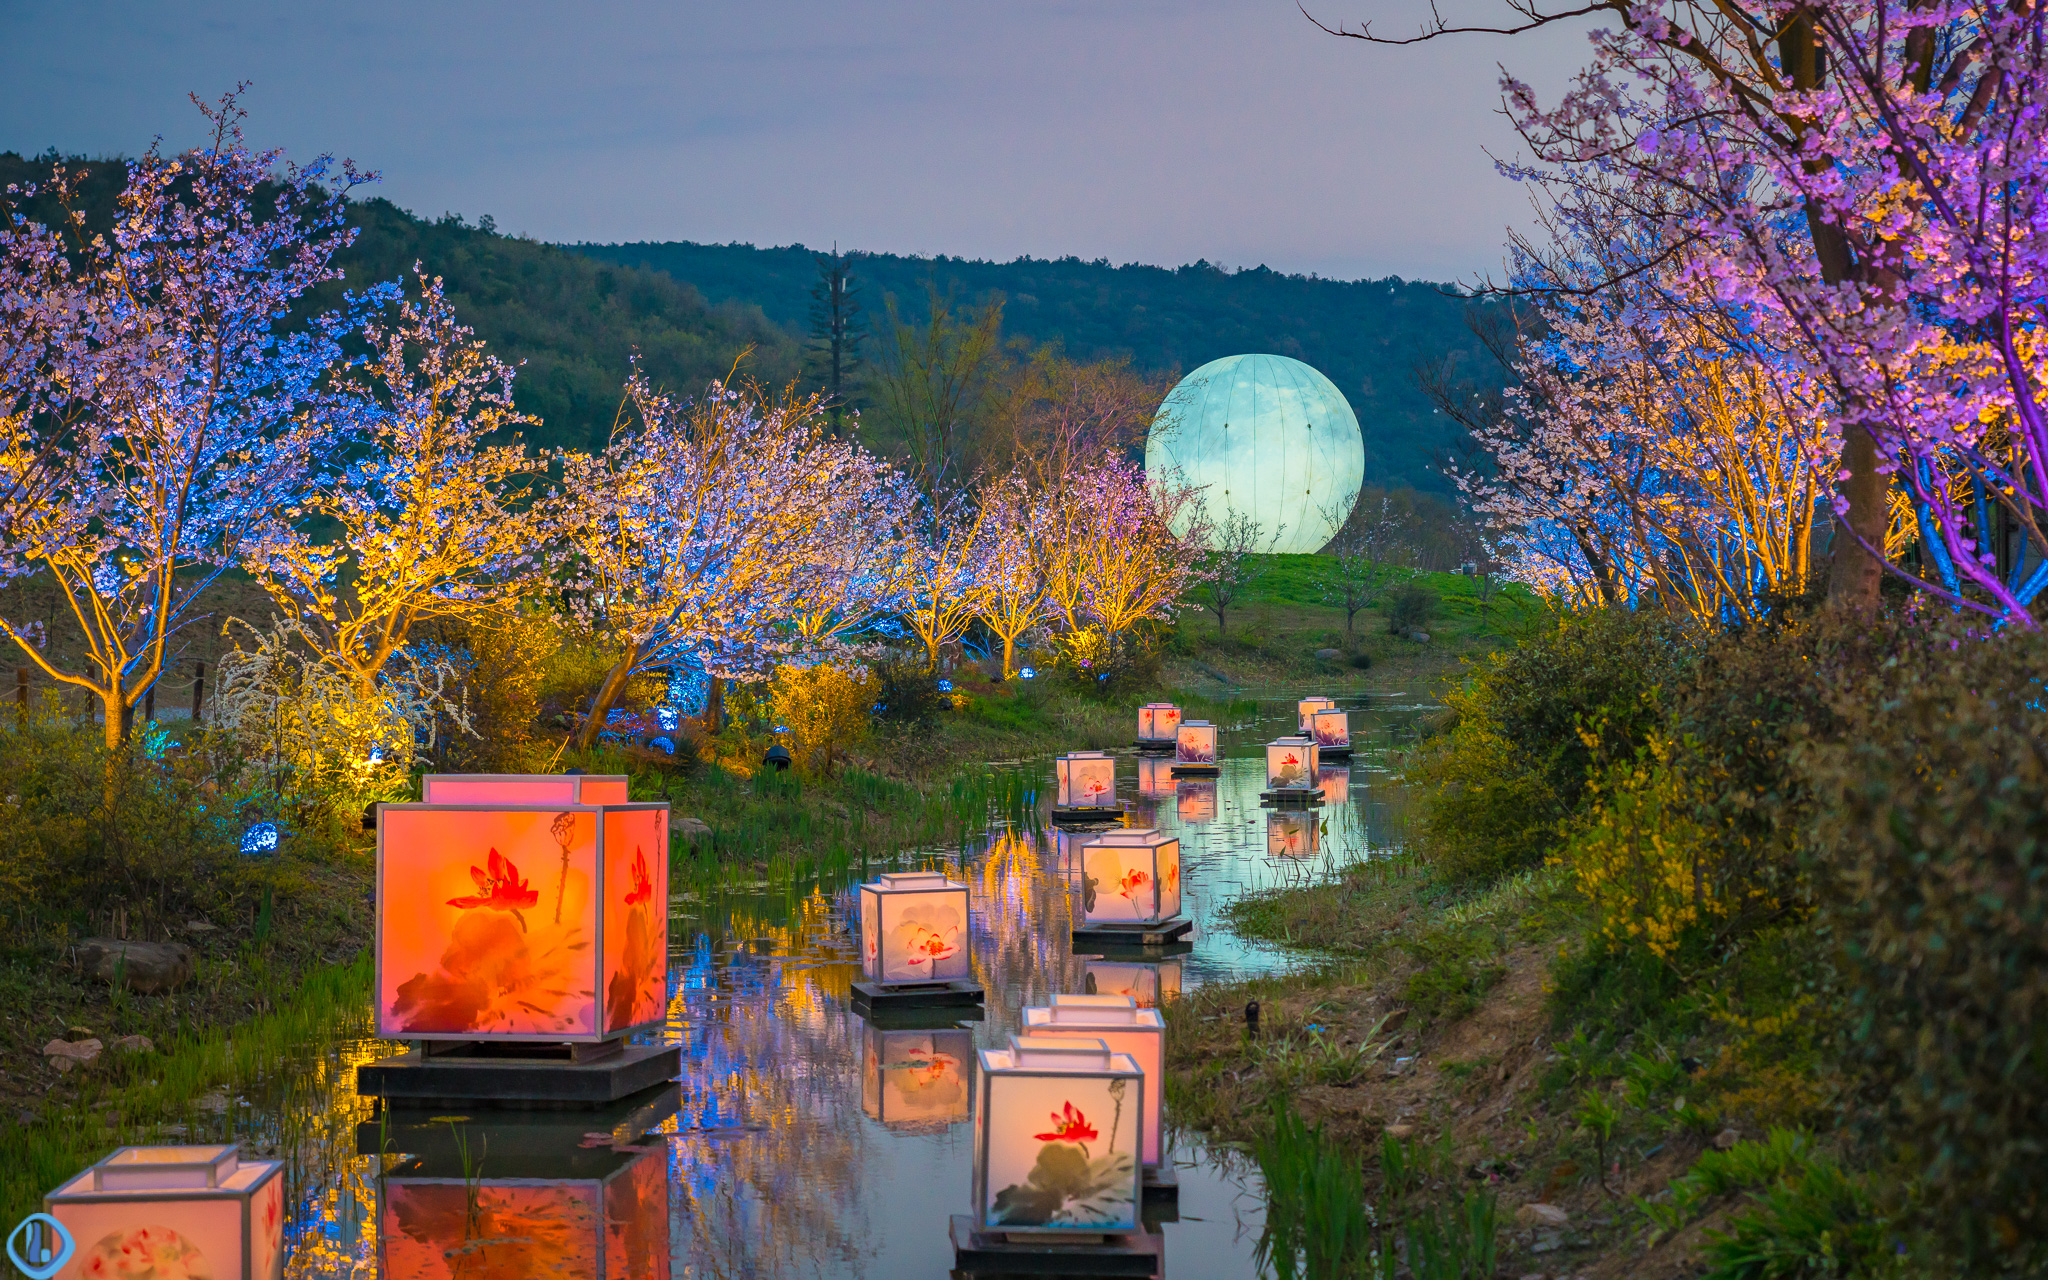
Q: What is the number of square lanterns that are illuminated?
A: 12